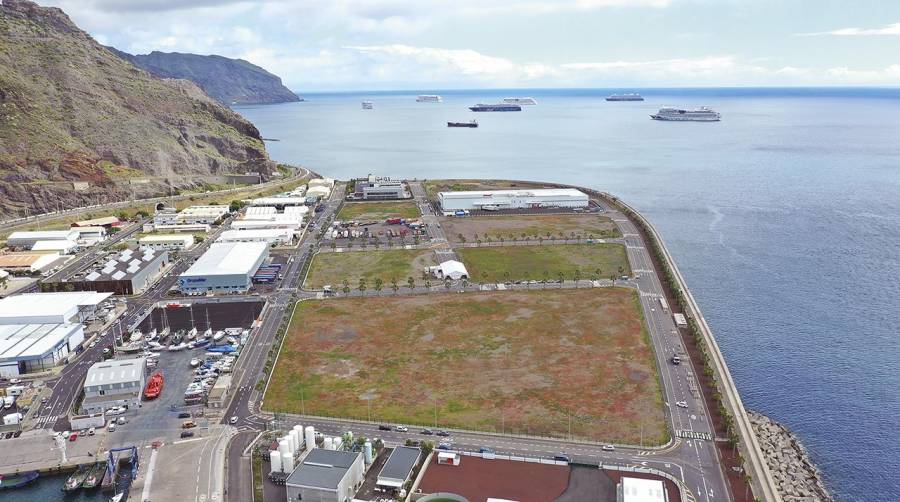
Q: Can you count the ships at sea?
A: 7